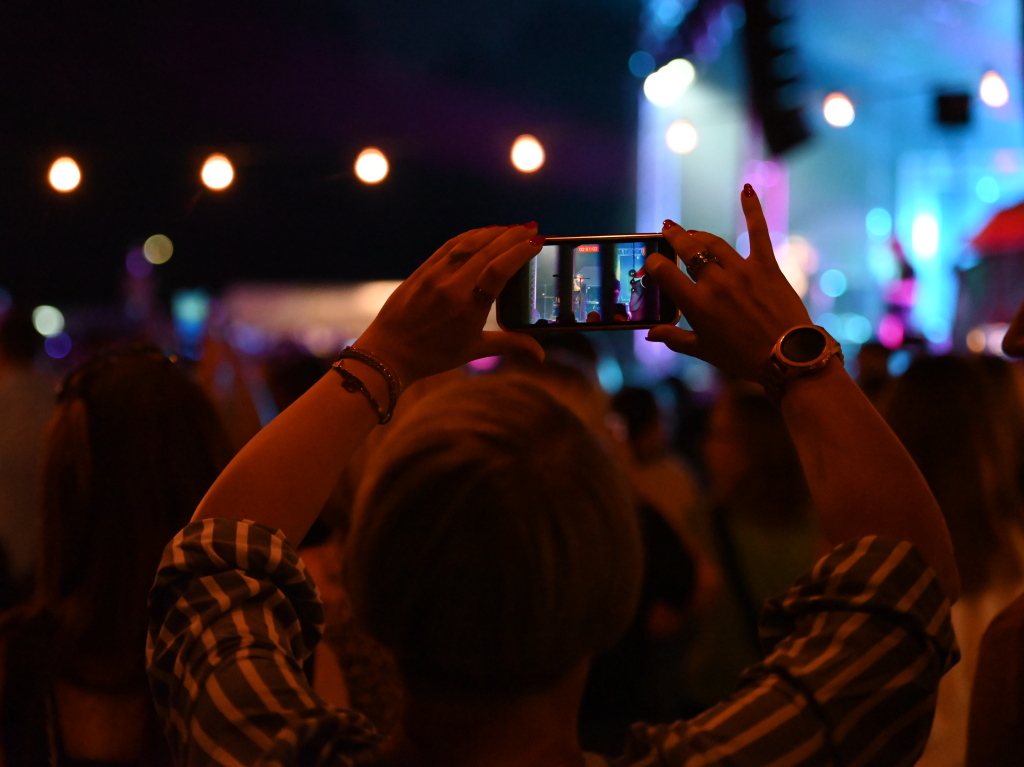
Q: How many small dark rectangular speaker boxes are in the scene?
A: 1